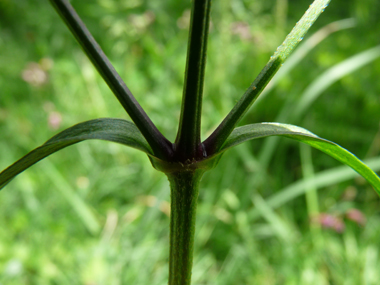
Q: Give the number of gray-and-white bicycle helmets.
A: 0